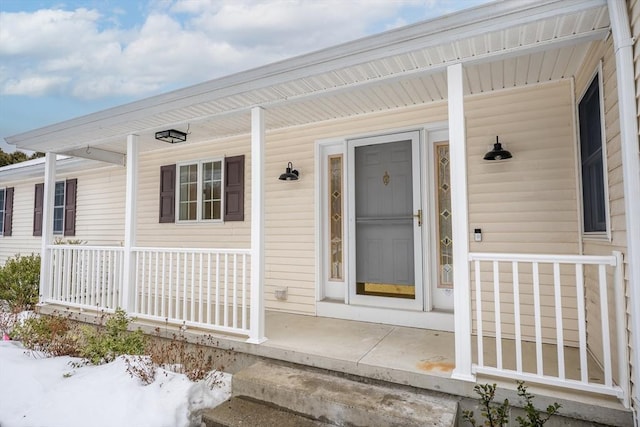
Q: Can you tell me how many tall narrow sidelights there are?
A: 2